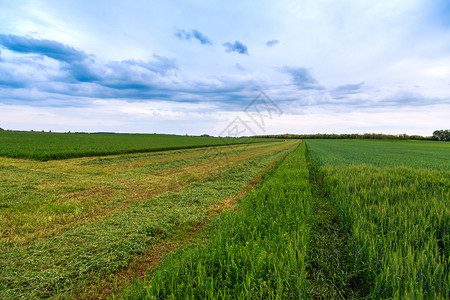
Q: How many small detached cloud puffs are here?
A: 3